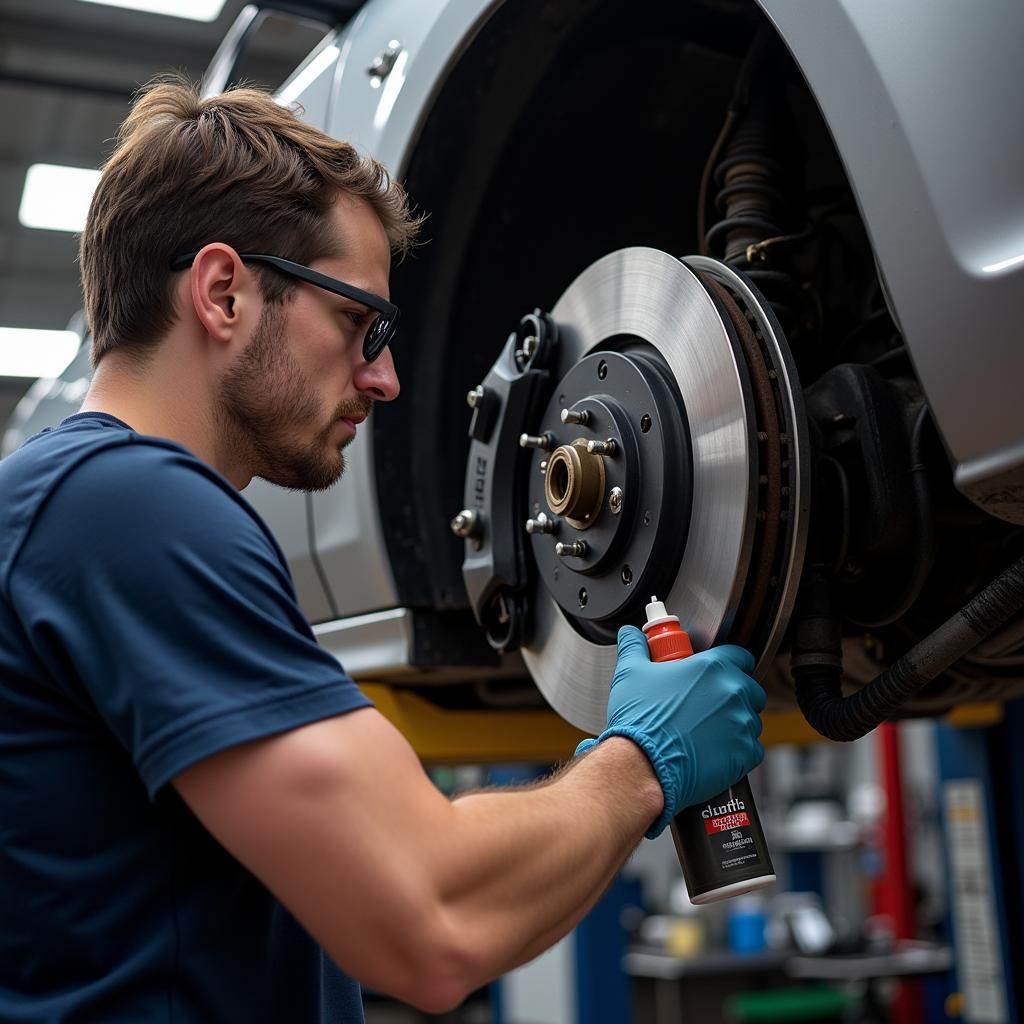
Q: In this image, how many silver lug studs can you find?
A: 5